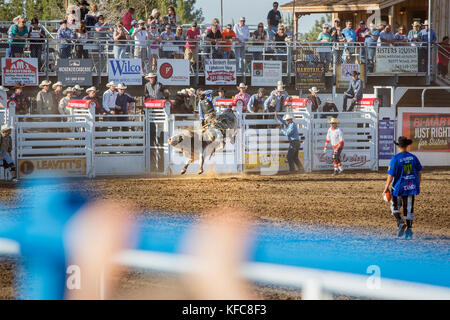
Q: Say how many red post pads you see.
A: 6